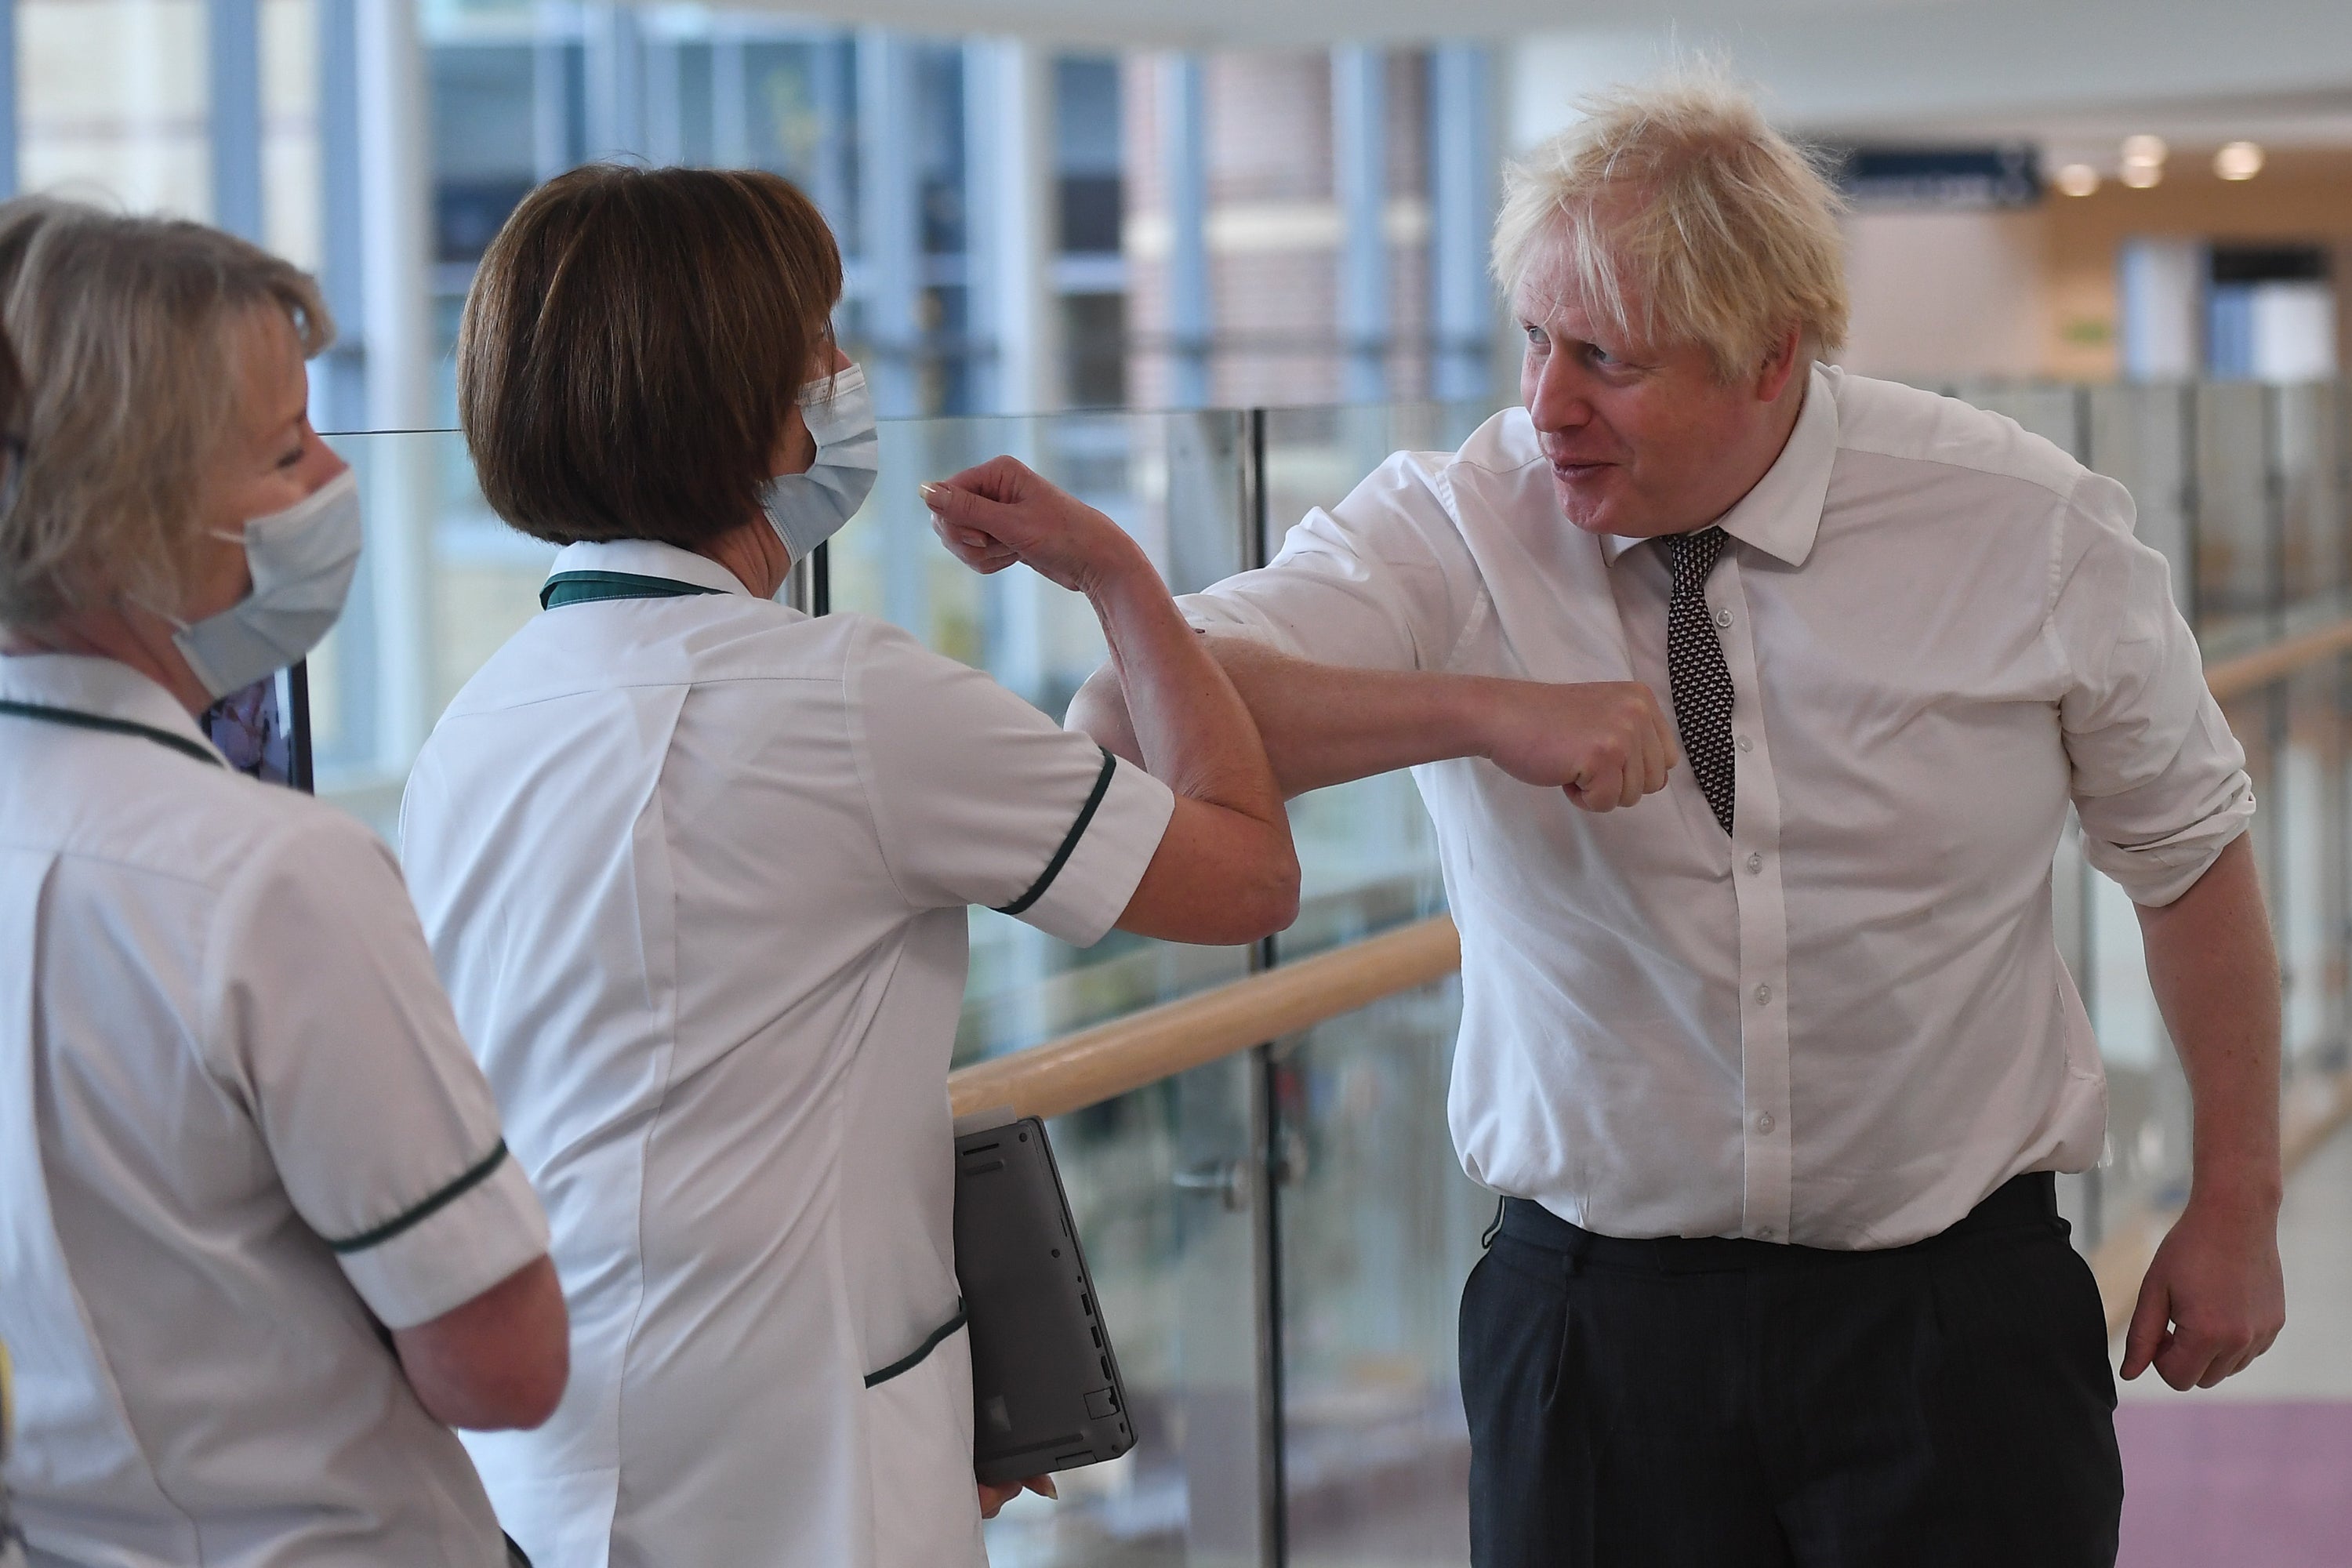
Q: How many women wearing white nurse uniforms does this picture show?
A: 2